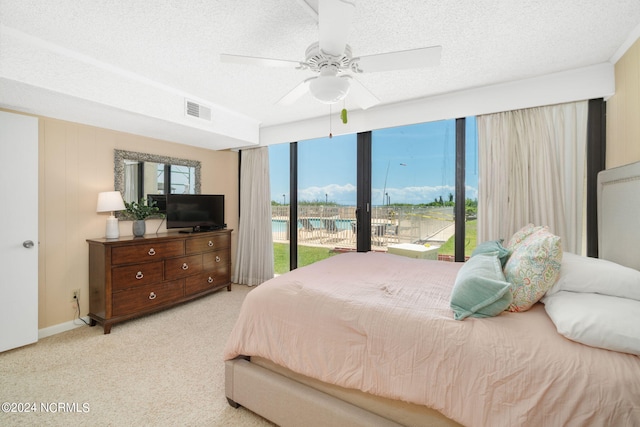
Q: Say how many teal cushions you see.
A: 2